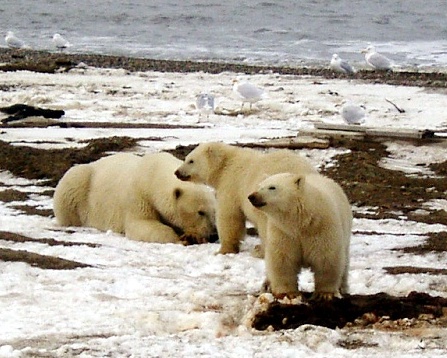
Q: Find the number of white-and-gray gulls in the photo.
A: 7